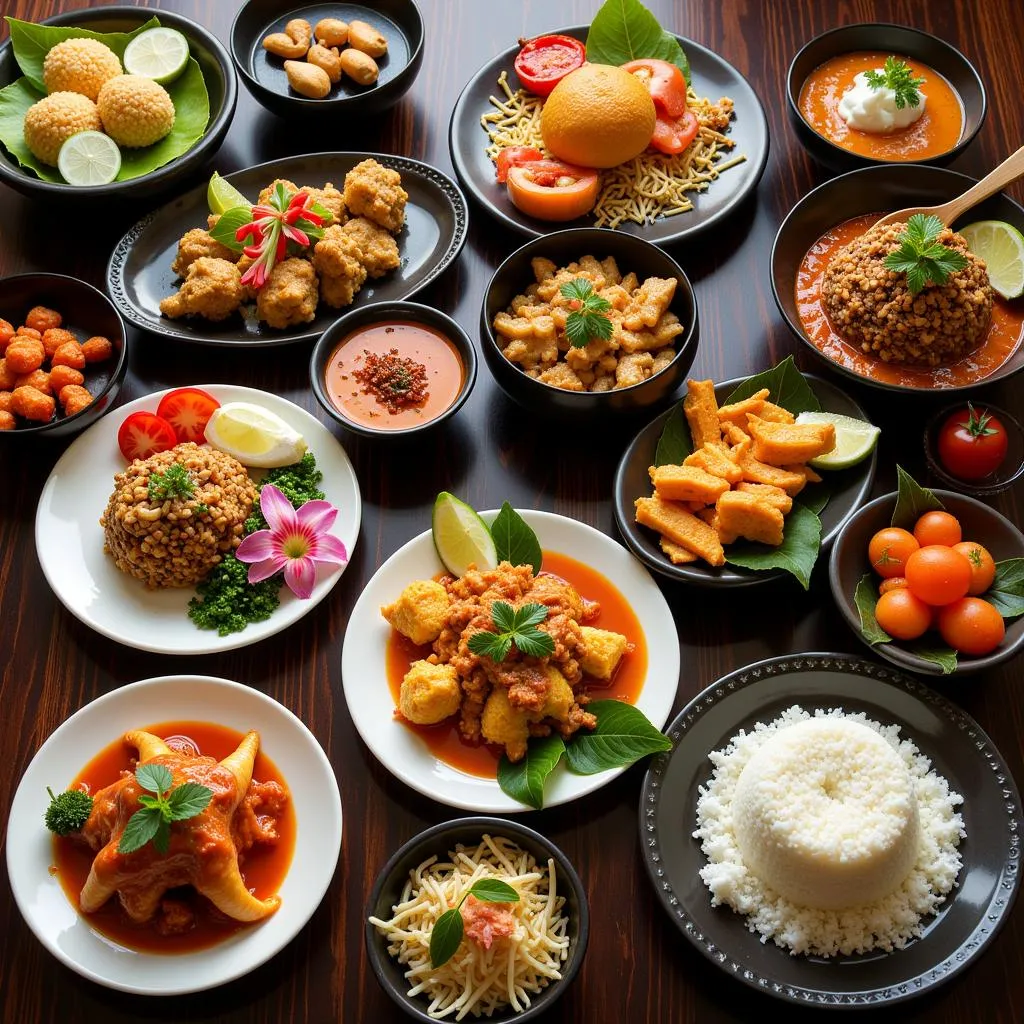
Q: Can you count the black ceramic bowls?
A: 9